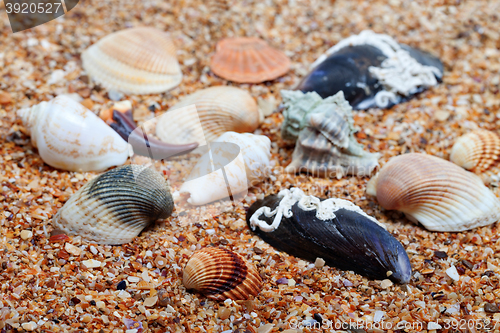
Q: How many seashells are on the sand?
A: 12